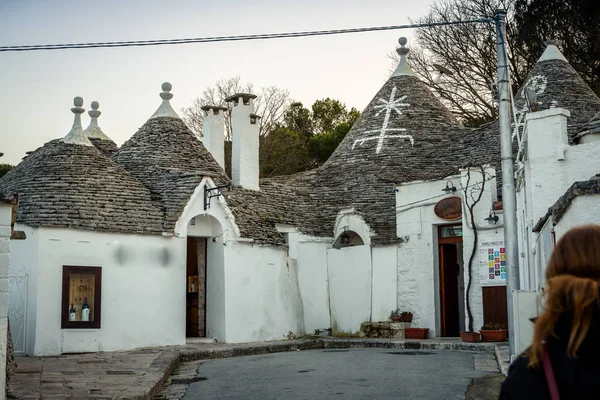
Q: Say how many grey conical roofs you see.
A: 5